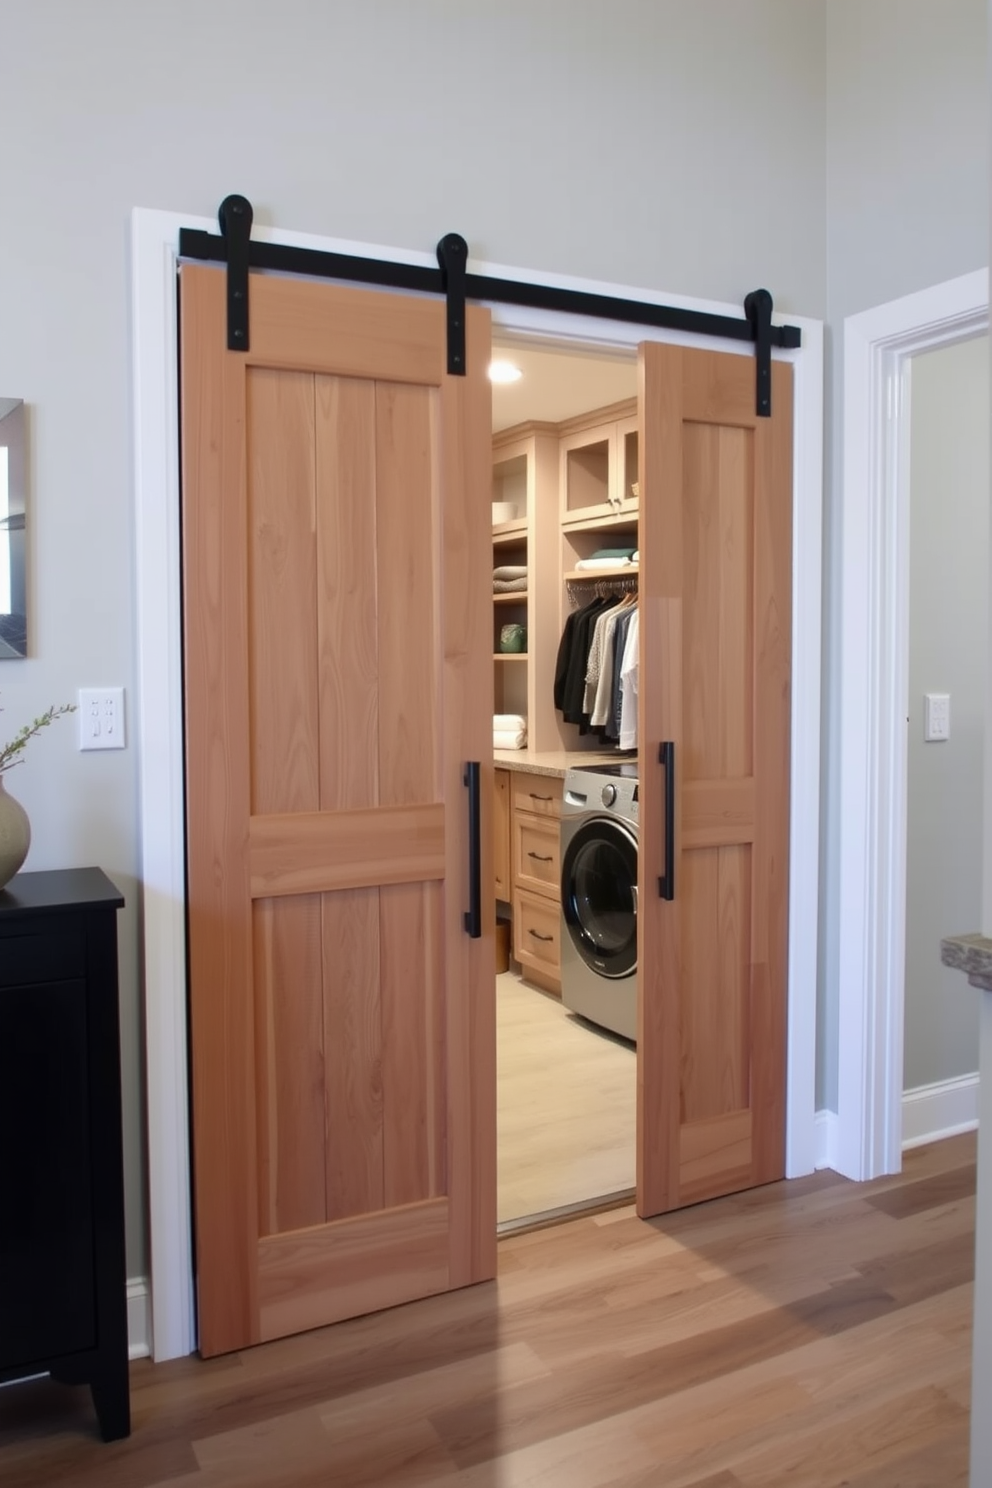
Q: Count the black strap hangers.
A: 3